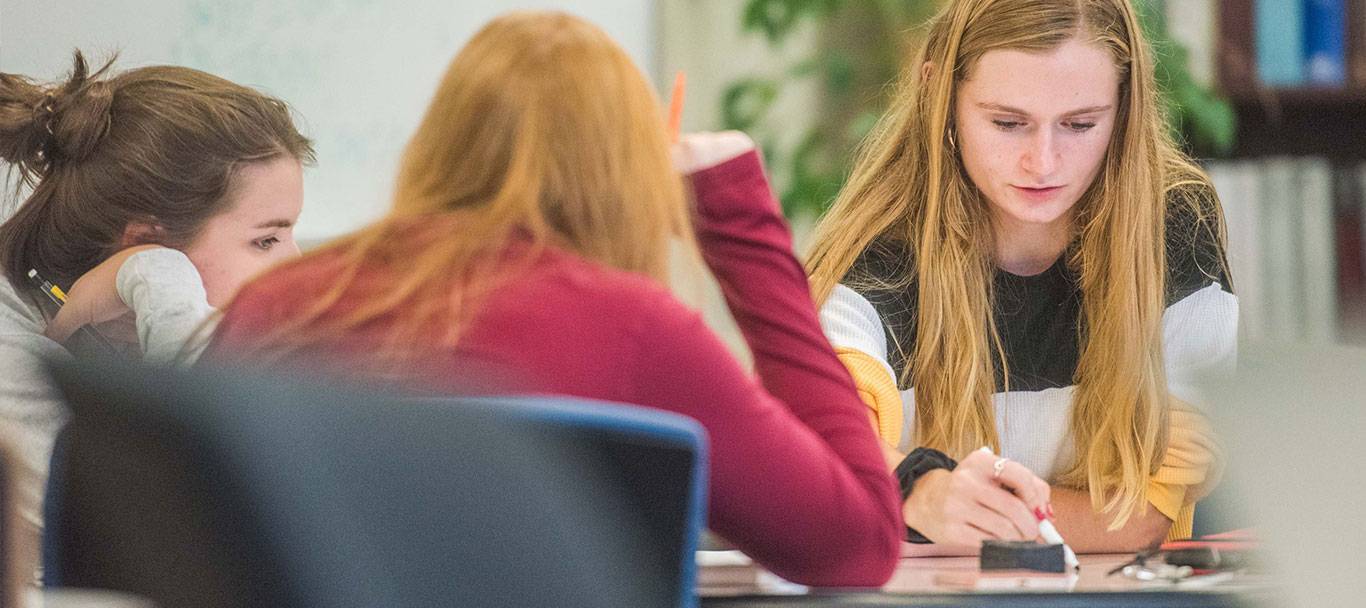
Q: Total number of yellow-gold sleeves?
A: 2